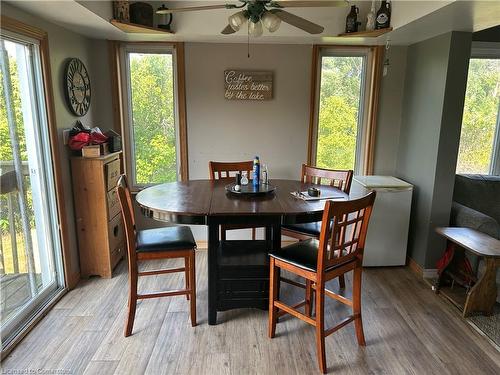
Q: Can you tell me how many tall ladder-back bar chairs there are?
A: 4